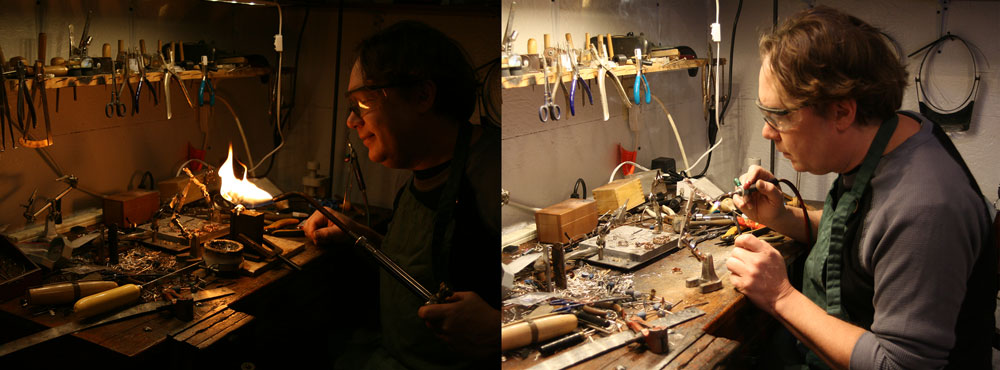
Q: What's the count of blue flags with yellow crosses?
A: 0